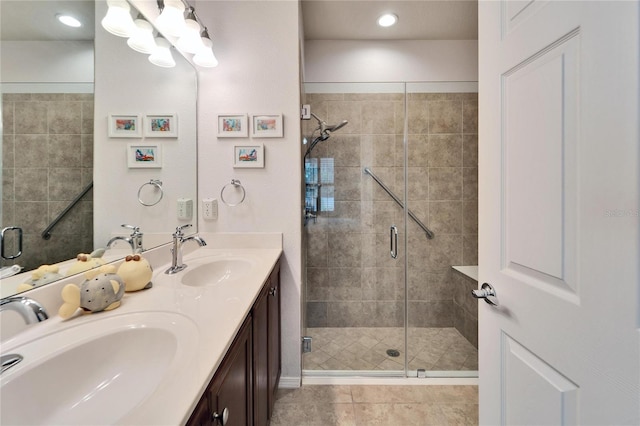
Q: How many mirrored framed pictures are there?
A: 3